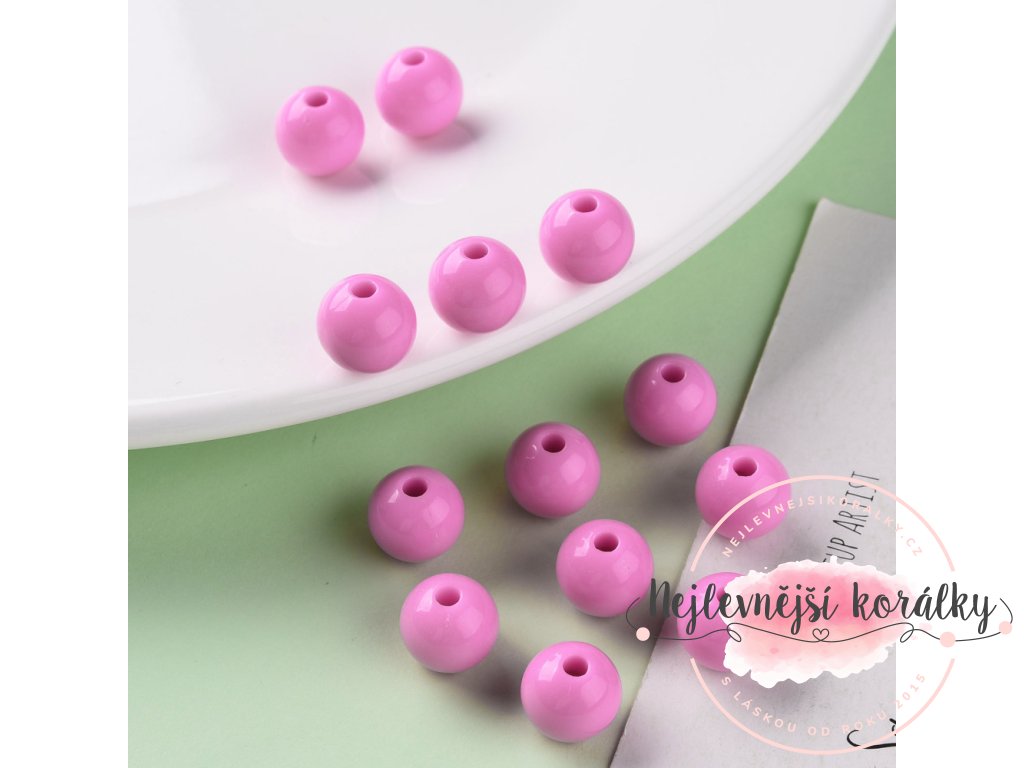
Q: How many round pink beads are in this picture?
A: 13